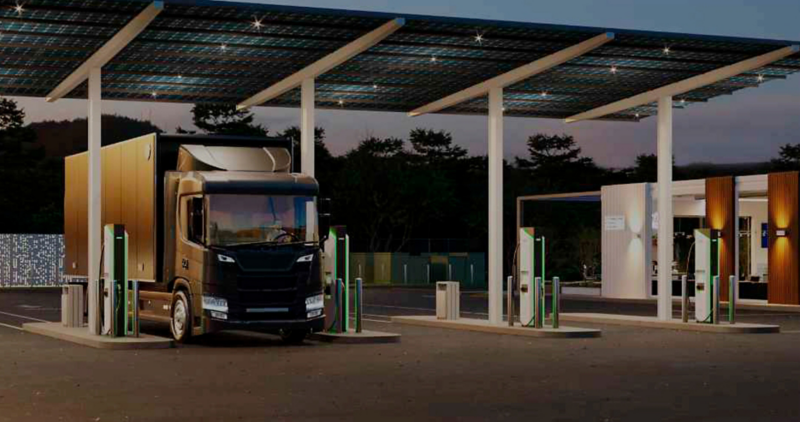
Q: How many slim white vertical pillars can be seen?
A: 4